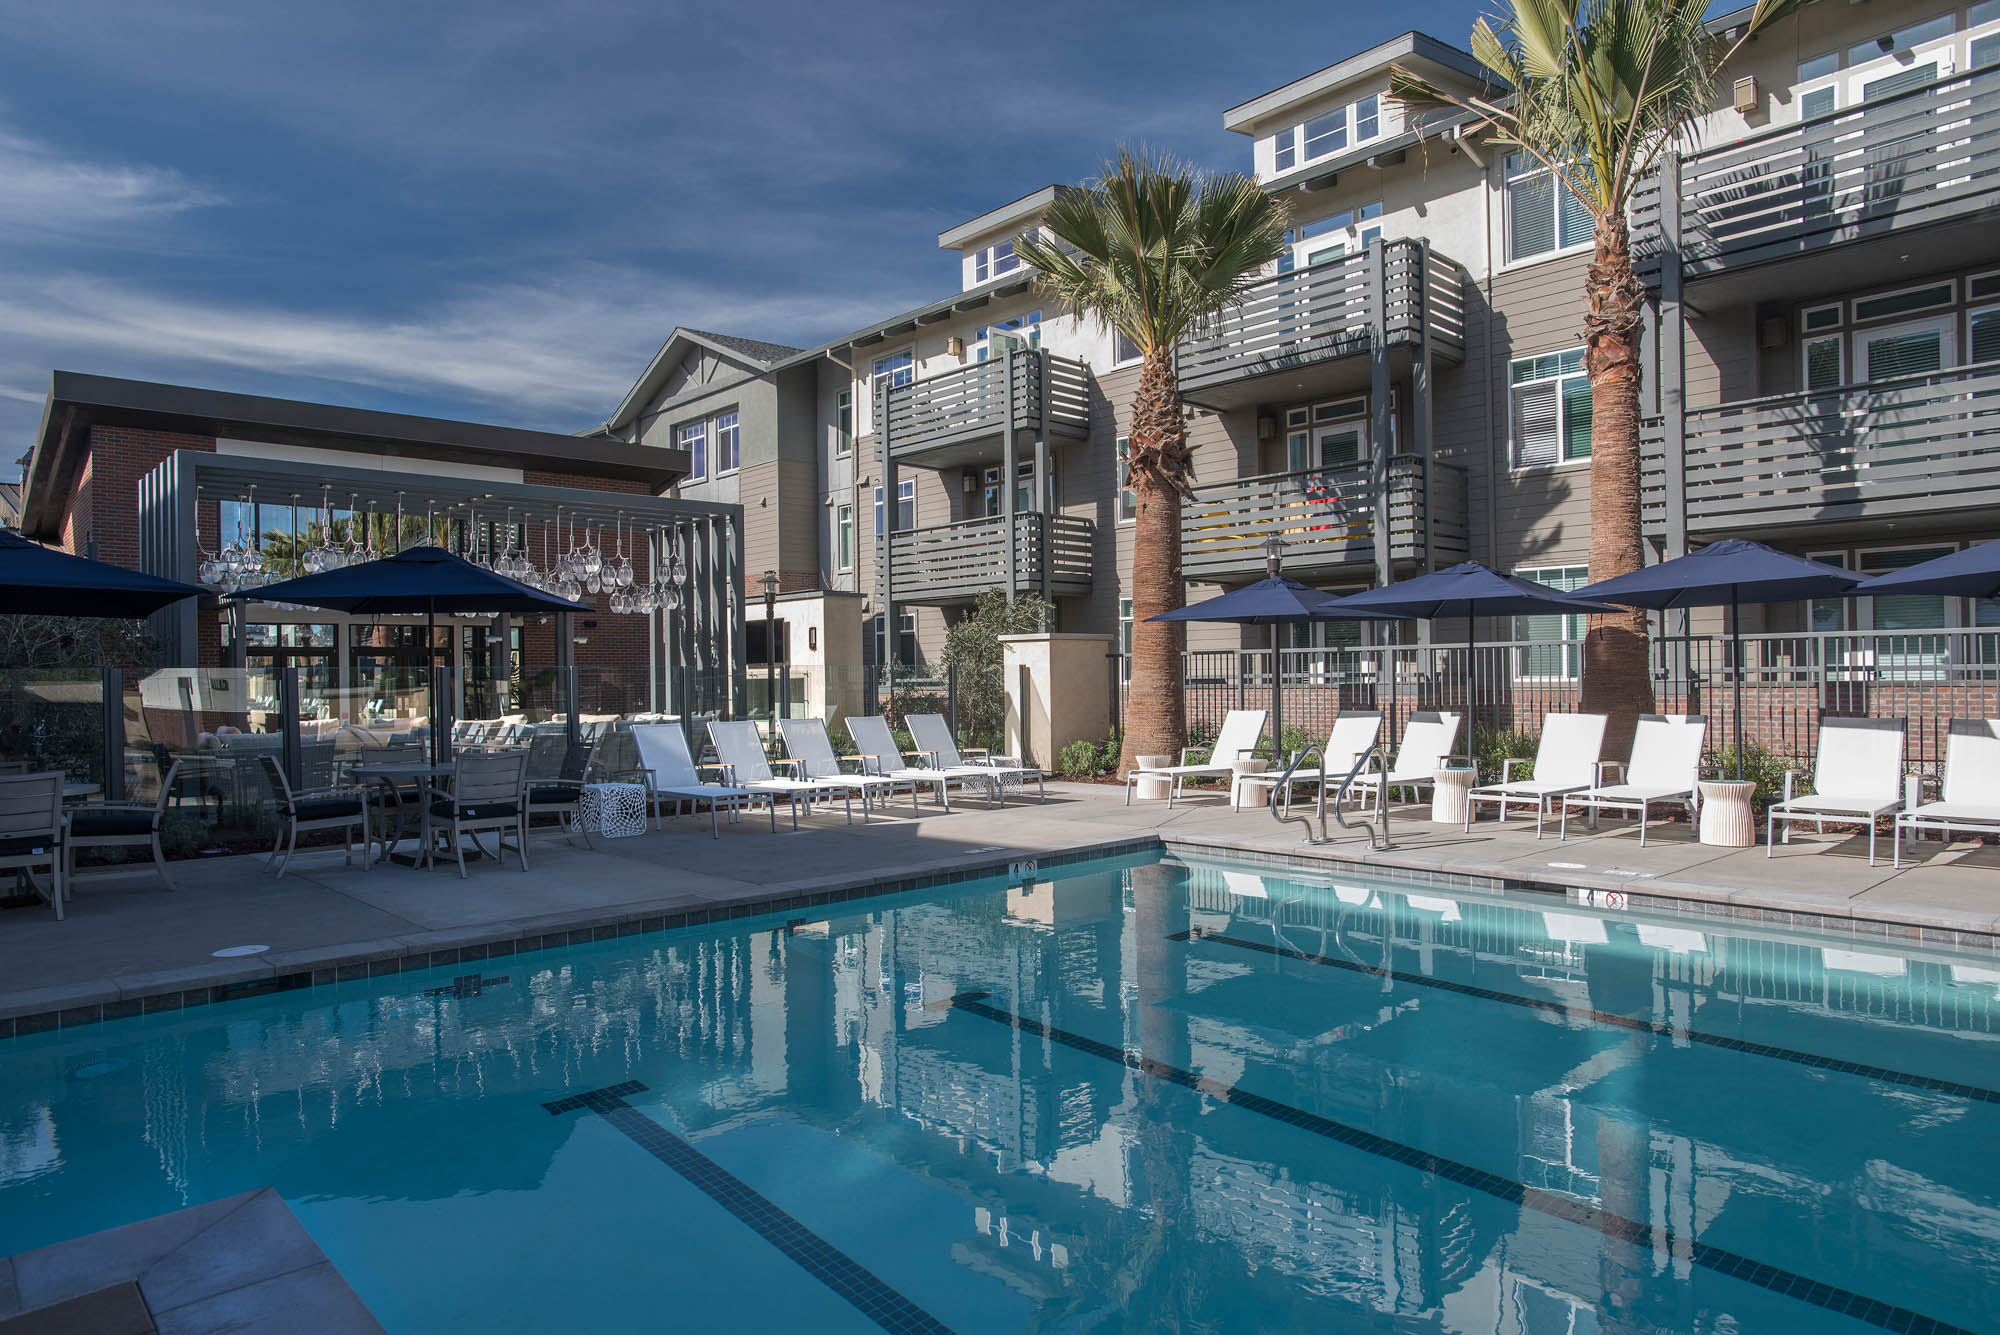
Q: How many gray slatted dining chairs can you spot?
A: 6